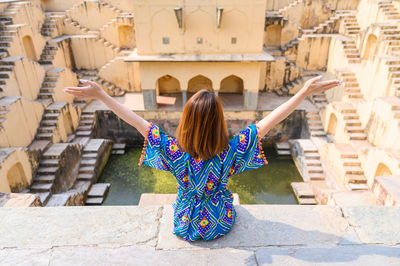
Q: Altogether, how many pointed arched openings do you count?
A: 3